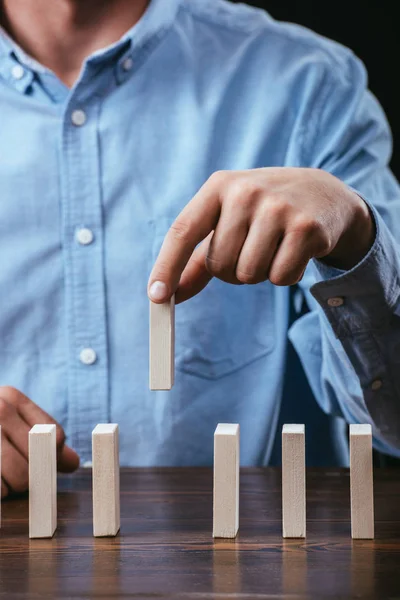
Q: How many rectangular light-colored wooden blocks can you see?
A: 6